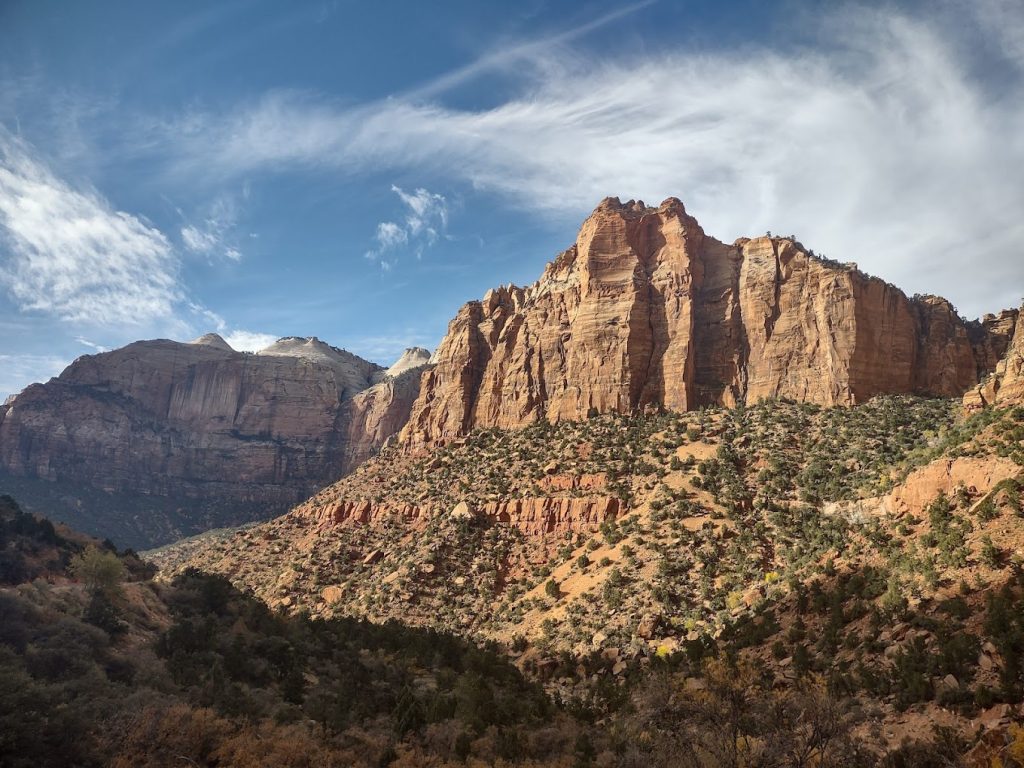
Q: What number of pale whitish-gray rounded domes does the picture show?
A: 3